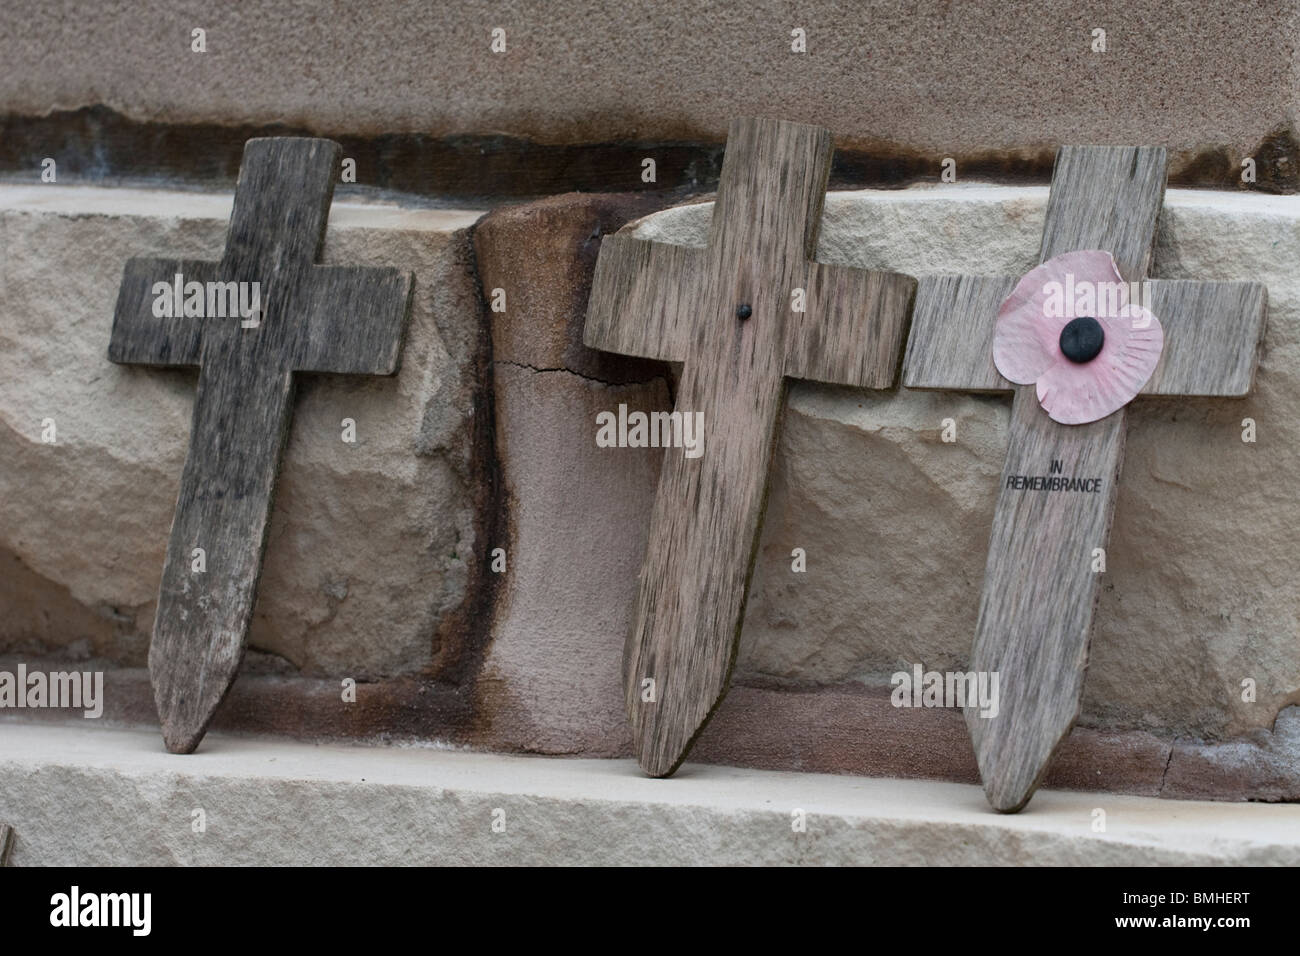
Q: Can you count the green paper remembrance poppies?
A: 0